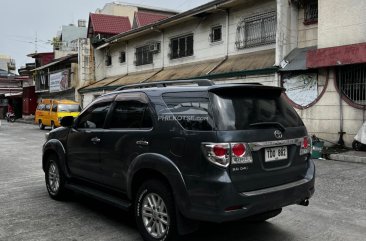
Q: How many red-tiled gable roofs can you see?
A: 2